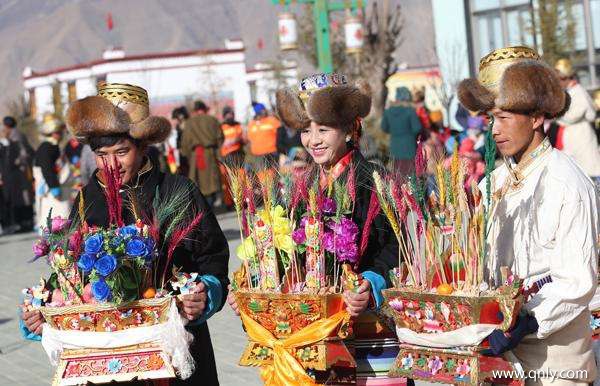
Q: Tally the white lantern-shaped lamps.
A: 2